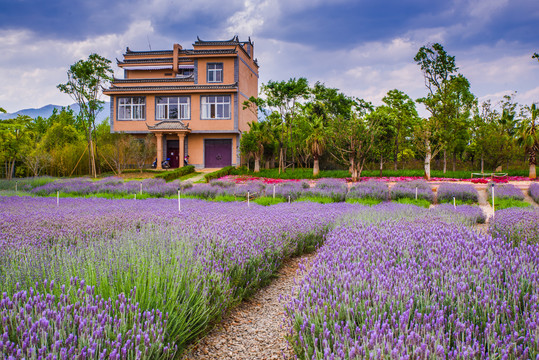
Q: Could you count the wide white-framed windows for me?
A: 3